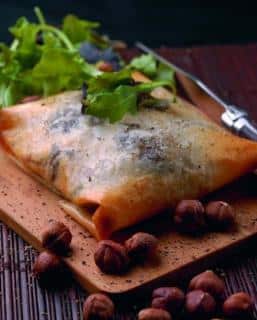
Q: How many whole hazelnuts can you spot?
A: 12